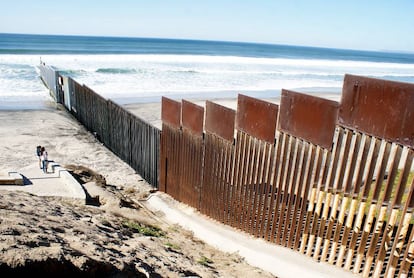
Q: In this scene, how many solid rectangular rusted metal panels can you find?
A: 6